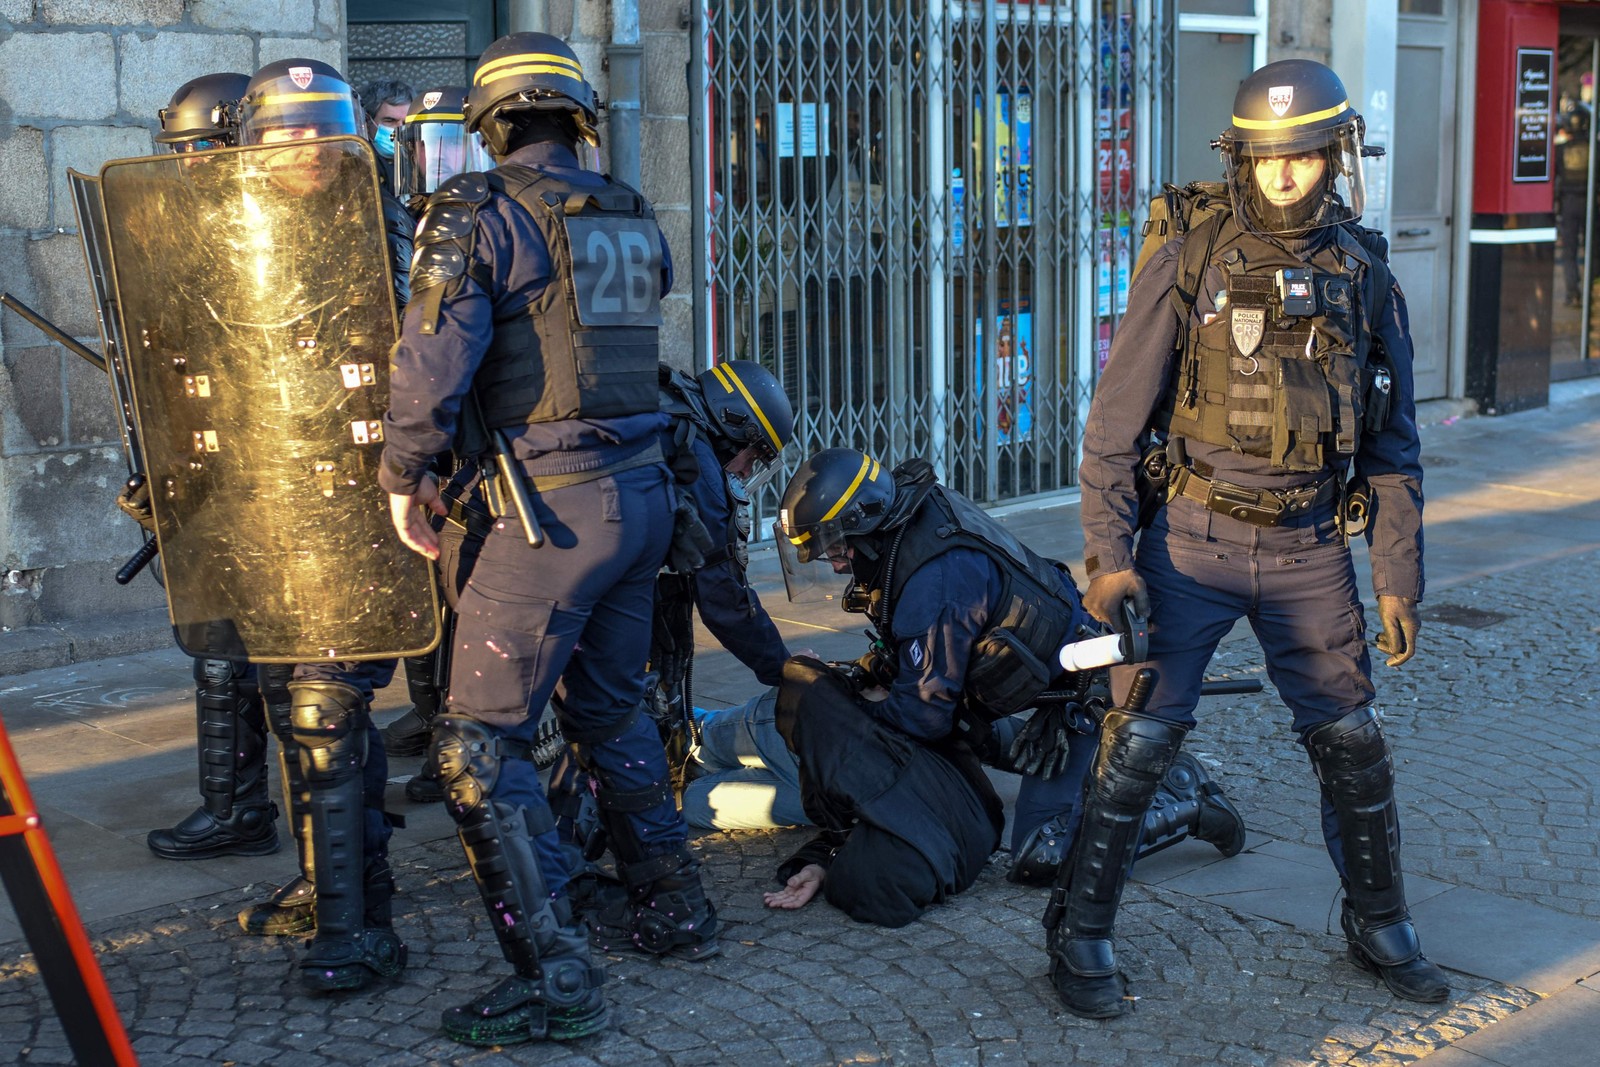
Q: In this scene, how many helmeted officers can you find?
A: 7